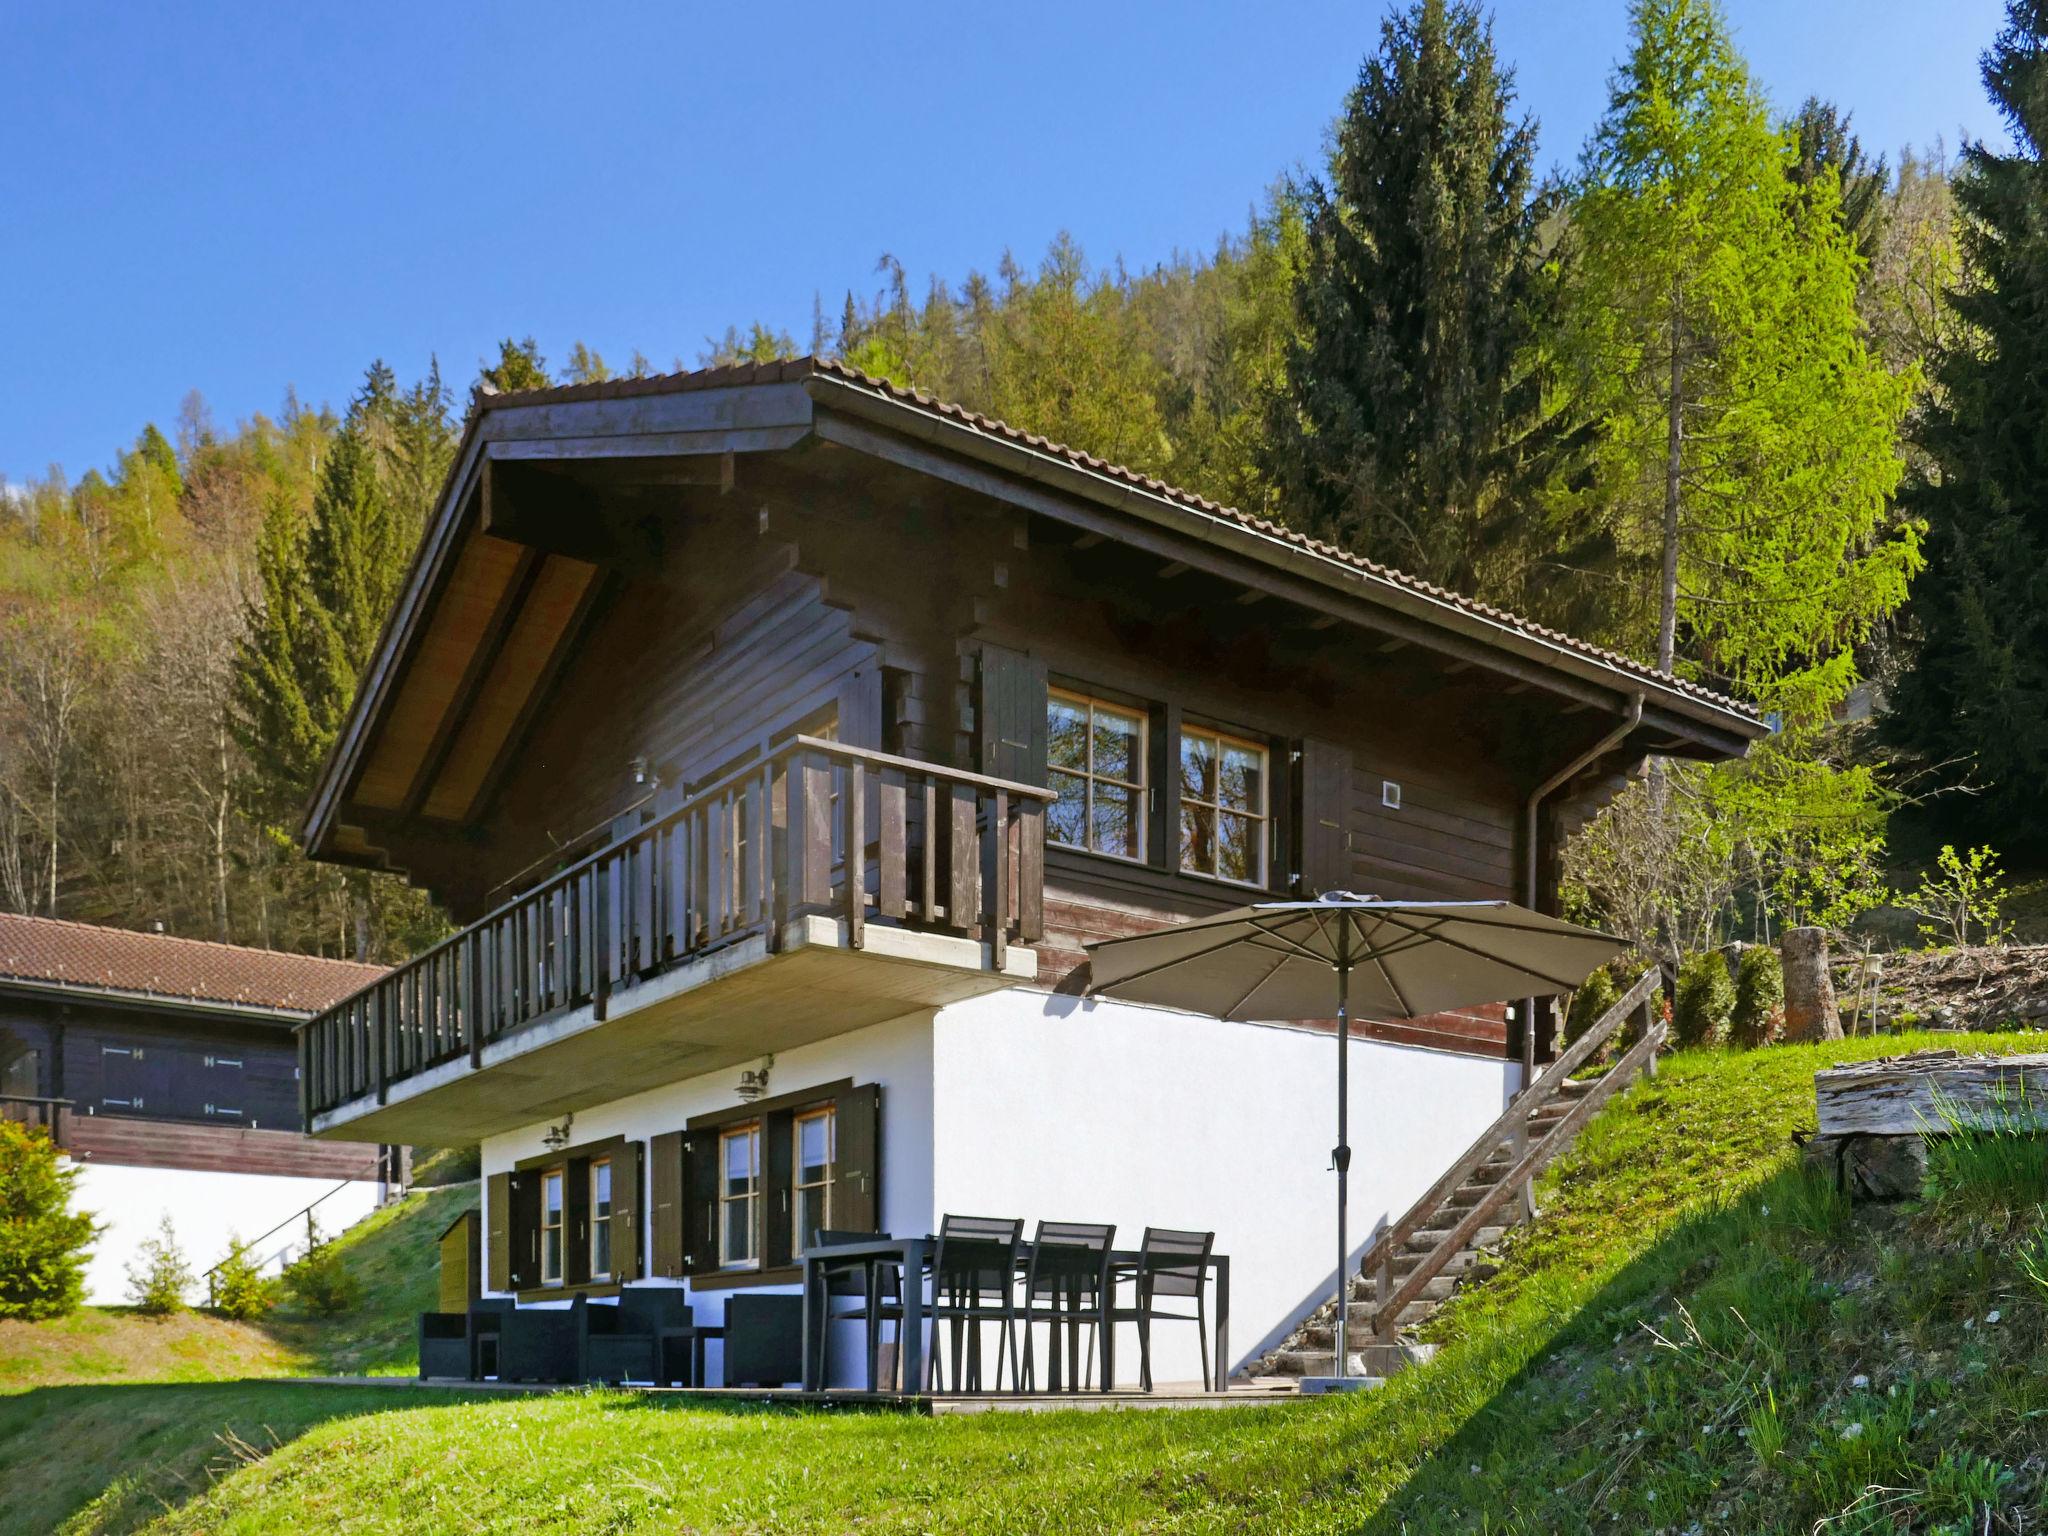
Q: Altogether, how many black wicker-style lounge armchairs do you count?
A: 4